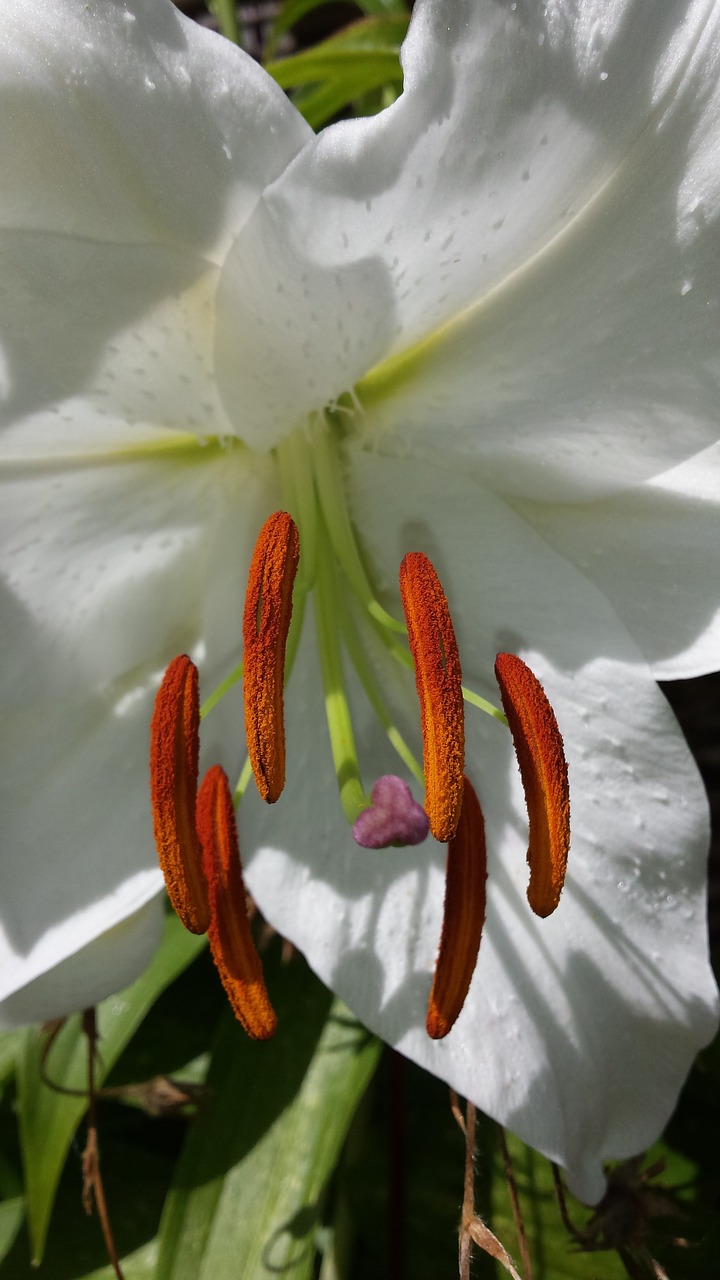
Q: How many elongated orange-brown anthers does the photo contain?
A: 6